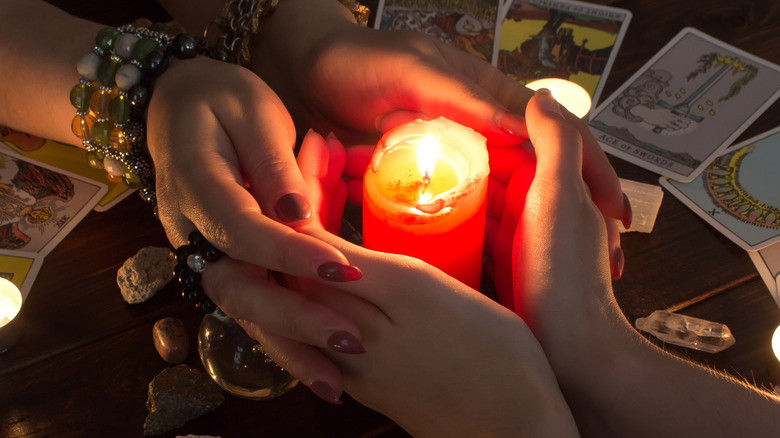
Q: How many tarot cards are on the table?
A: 8